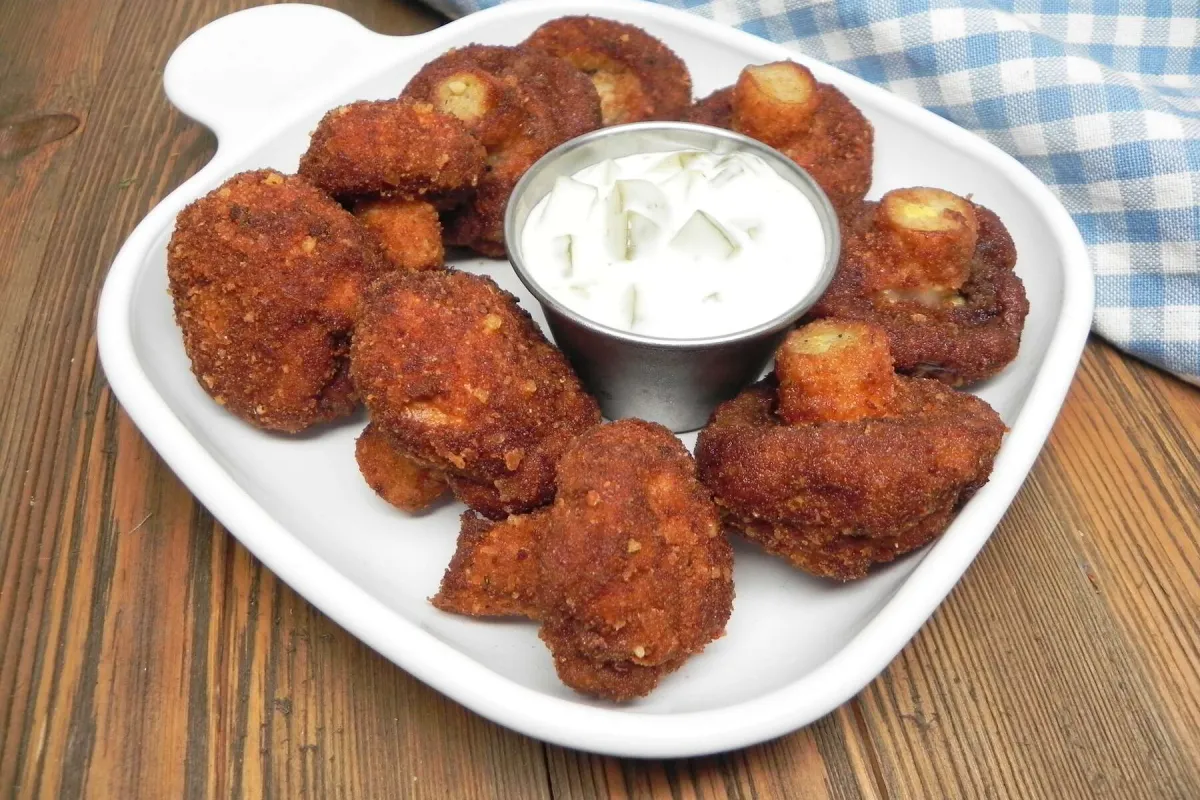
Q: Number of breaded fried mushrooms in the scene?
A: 9